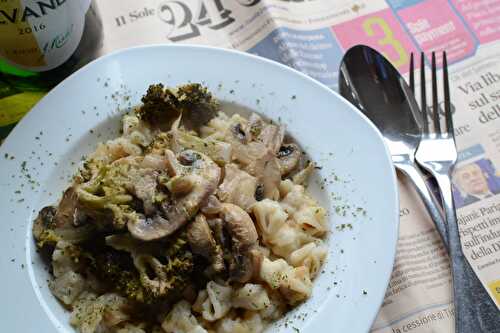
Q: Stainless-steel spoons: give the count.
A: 1